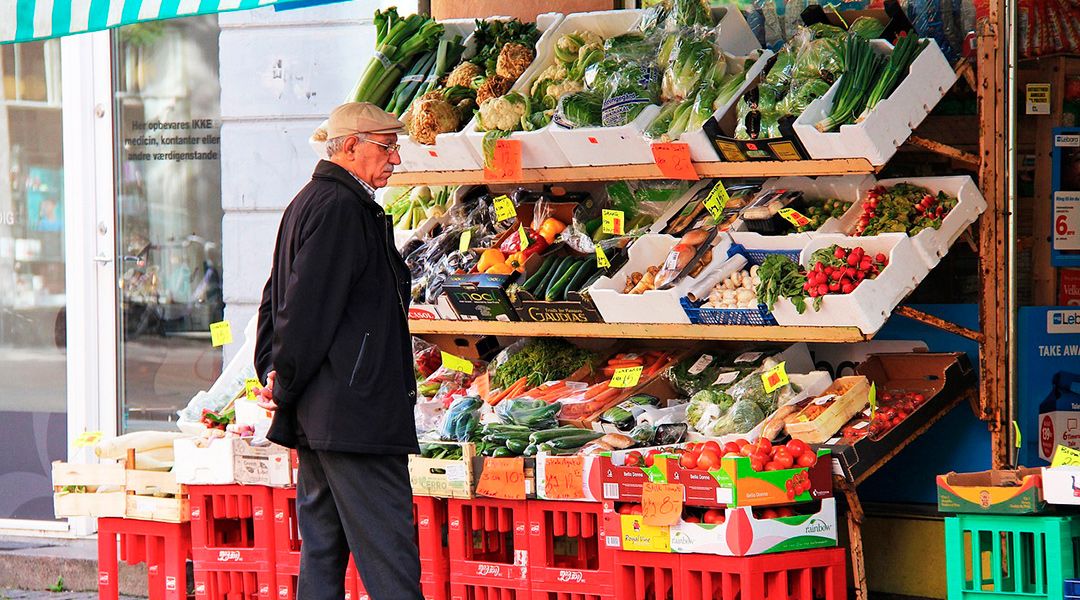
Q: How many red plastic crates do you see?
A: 13